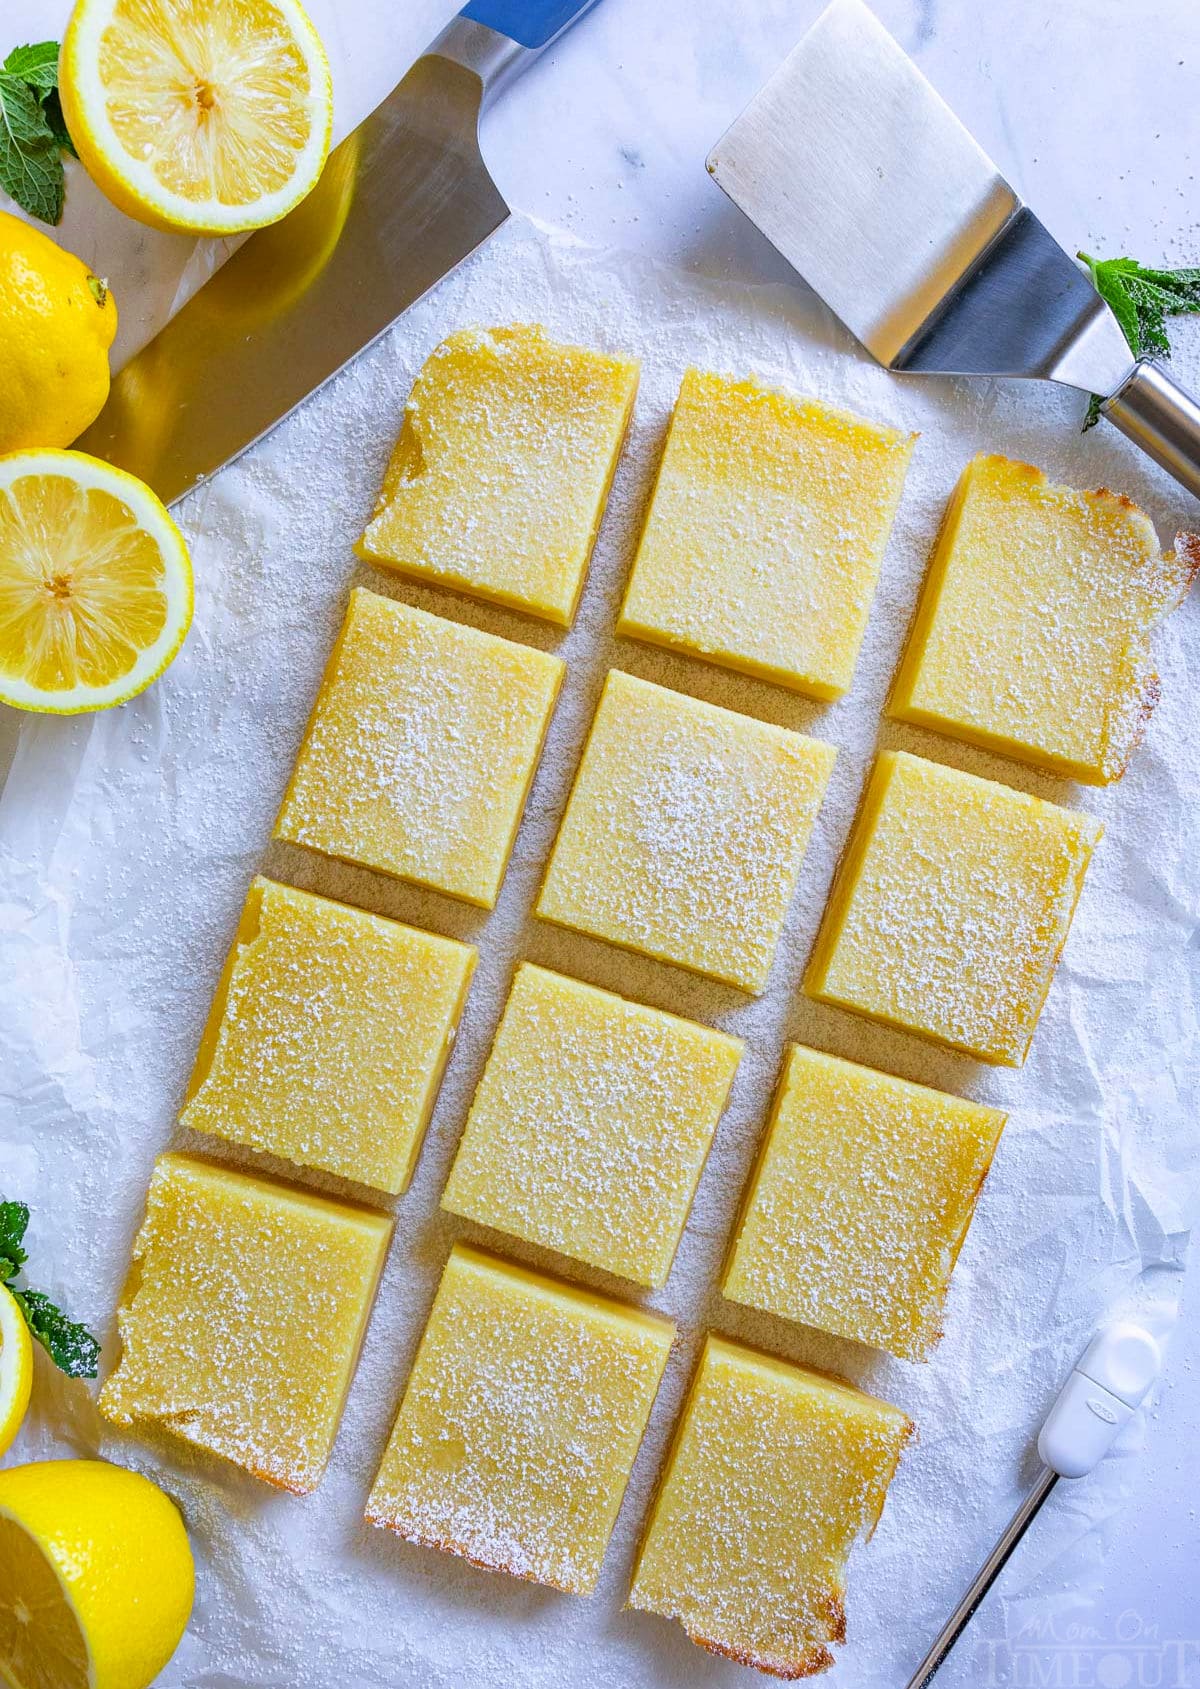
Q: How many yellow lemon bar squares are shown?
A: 12